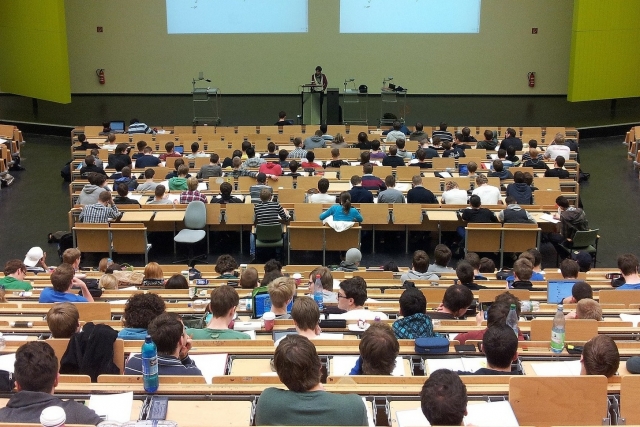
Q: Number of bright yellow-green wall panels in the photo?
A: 2